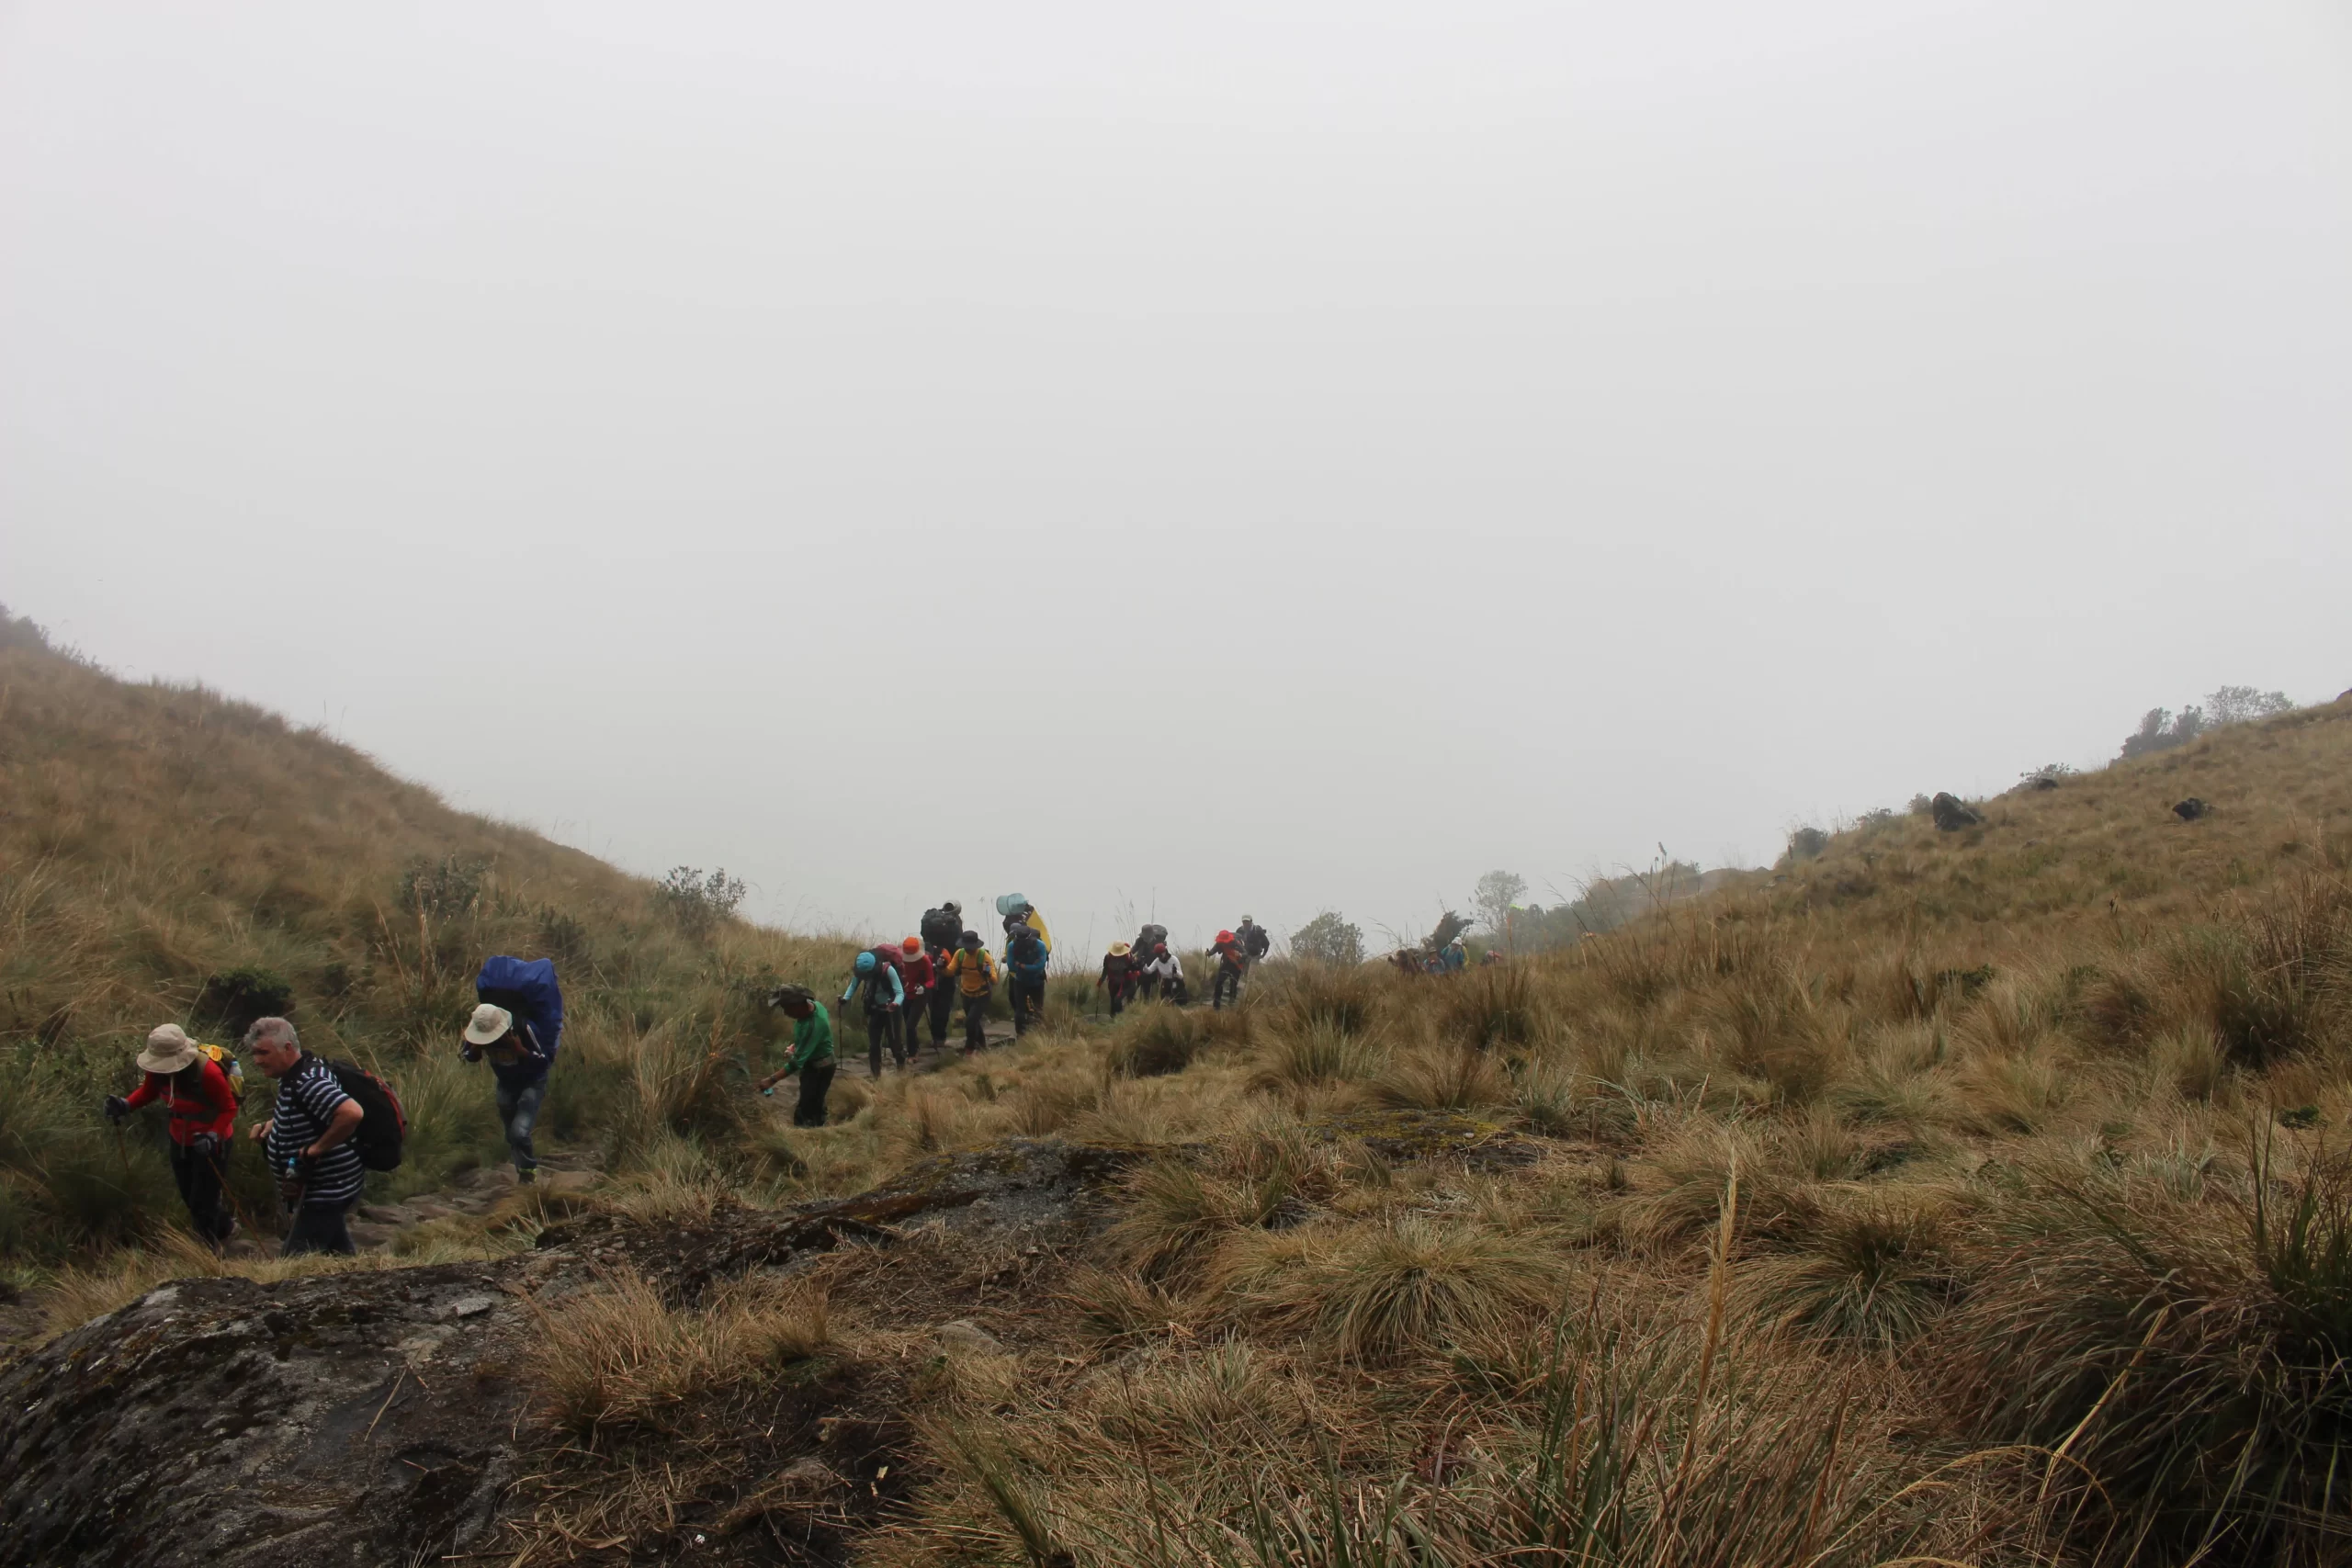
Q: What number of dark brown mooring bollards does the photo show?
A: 0